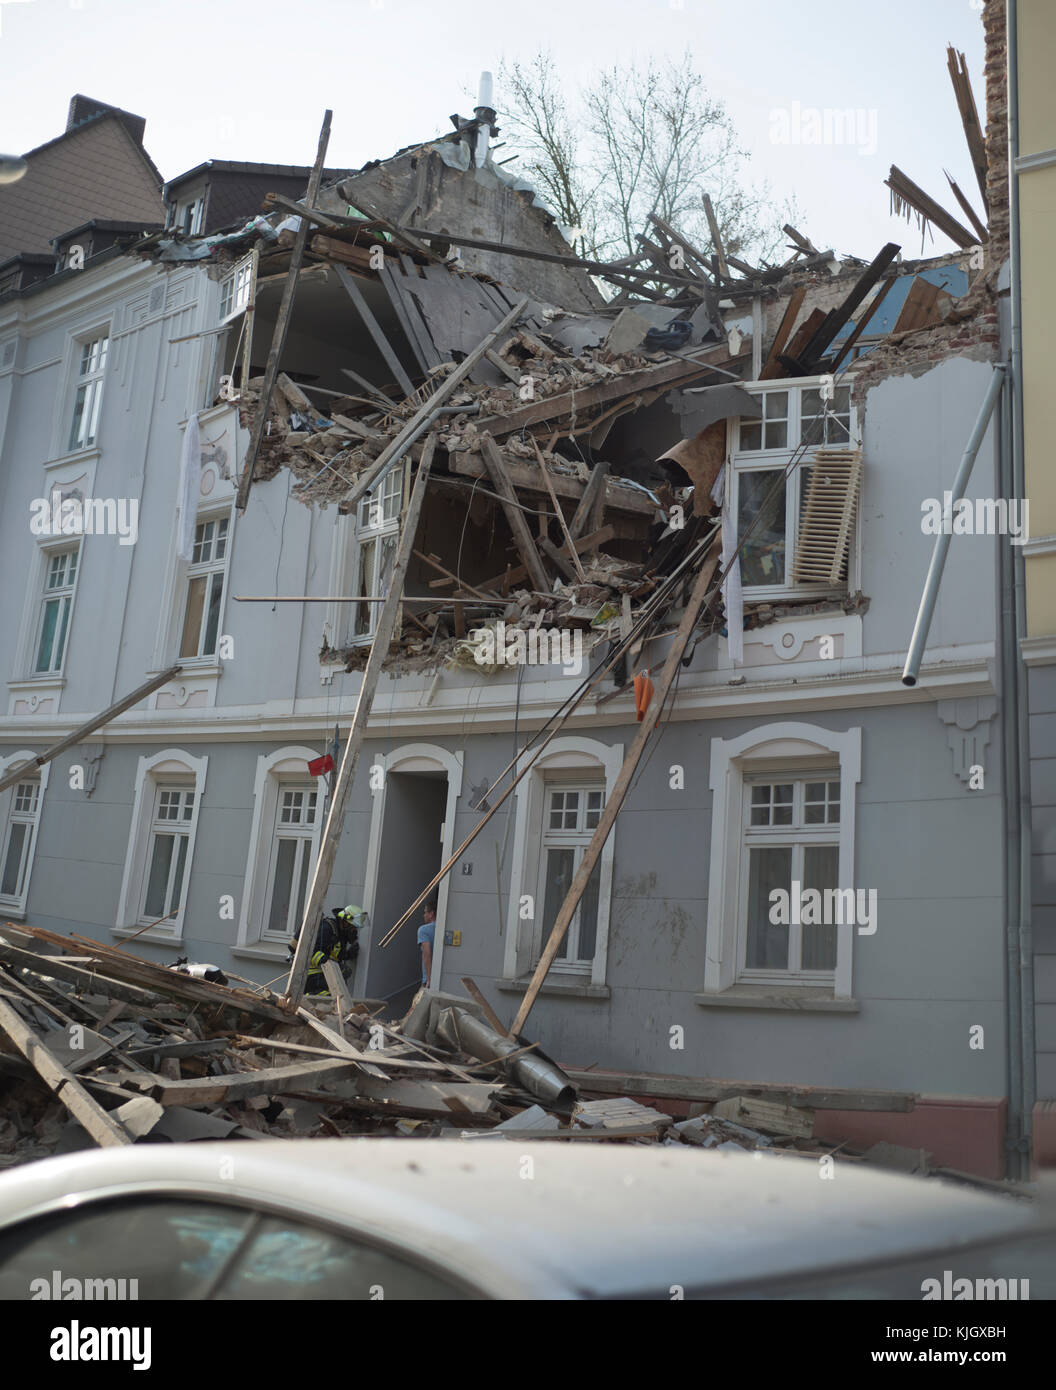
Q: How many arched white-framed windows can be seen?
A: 5